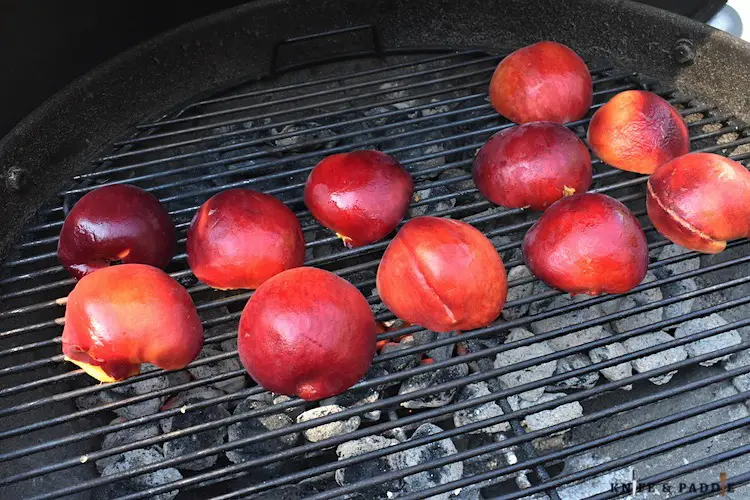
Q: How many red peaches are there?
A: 11